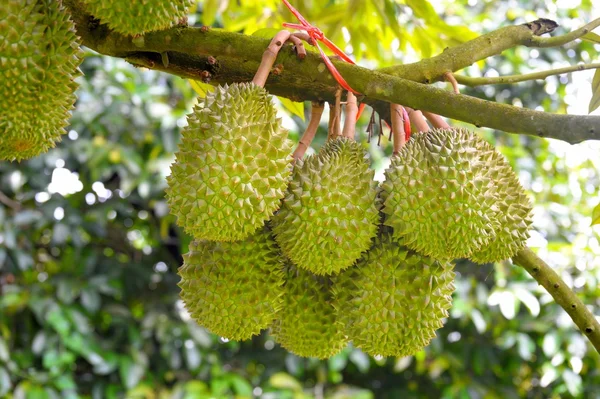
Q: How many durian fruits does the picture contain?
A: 9